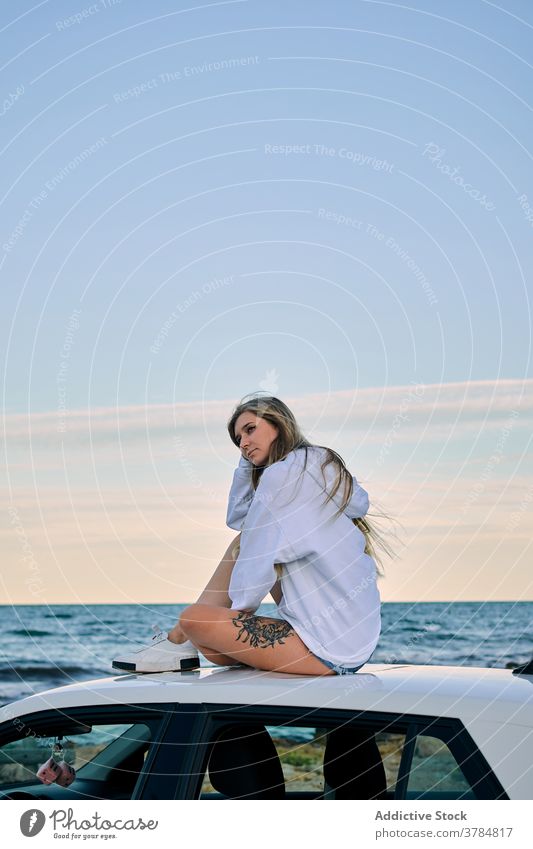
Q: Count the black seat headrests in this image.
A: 2